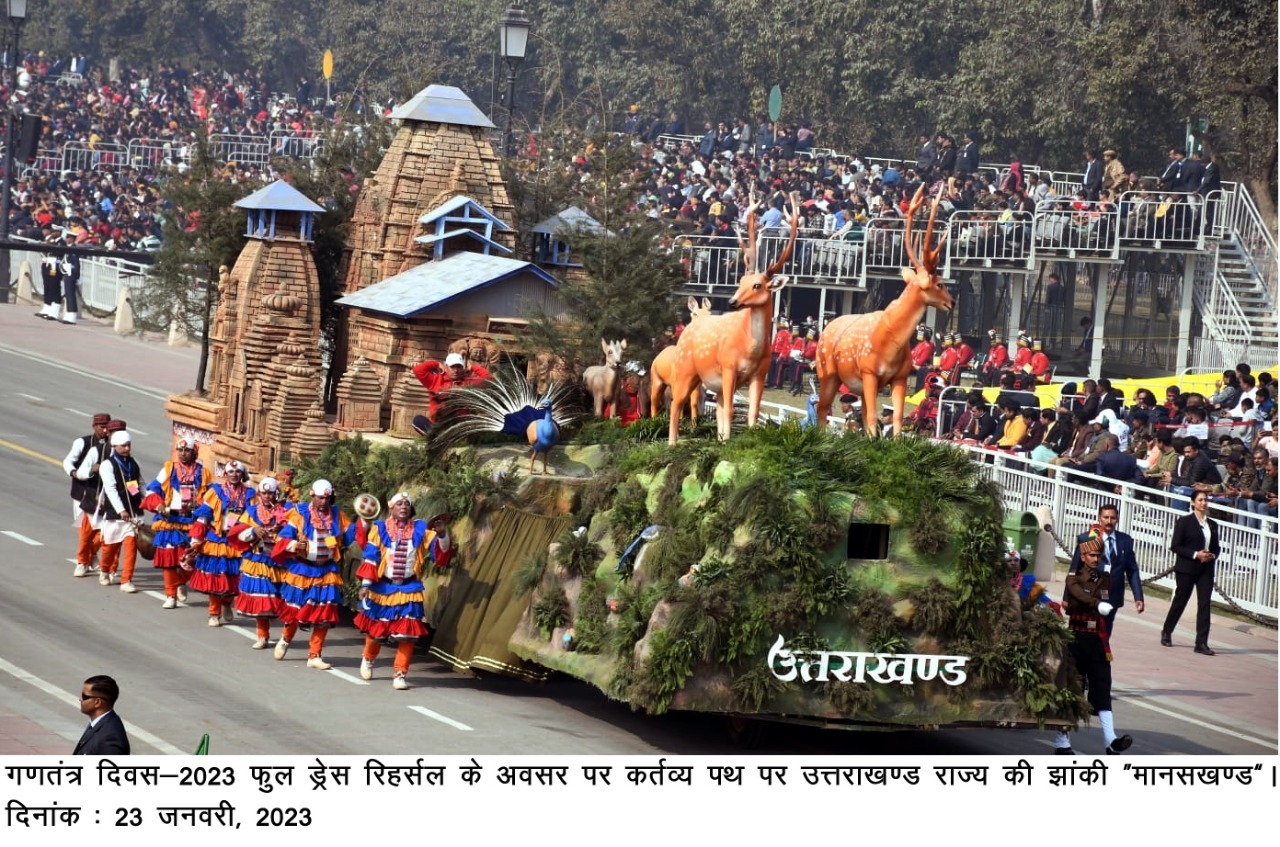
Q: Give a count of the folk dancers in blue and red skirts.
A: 5